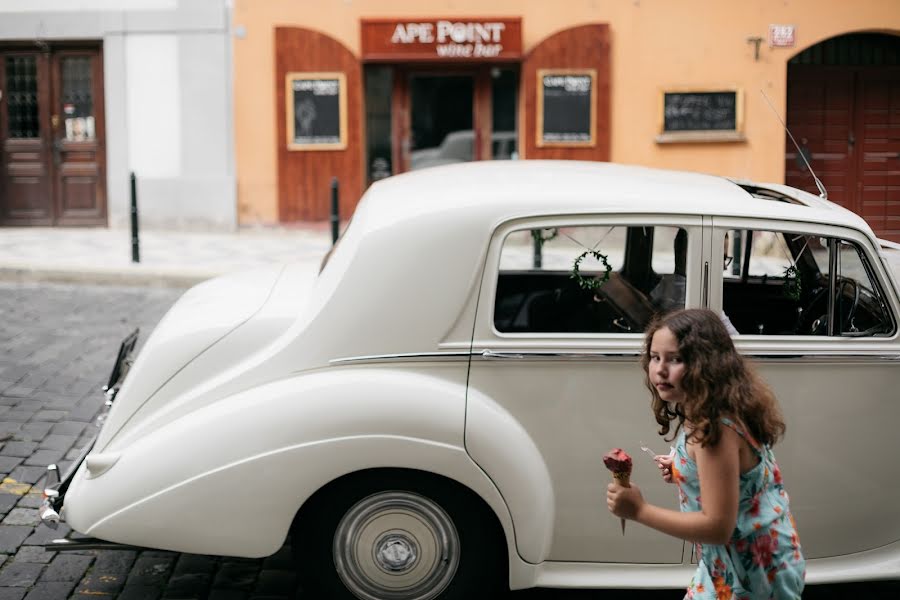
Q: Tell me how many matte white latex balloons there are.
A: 0